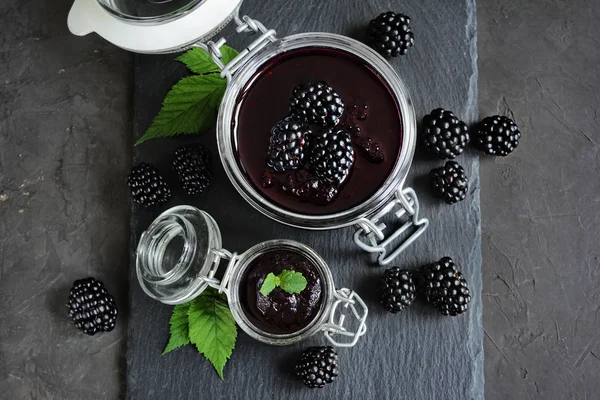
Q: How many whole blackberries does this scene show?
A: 13